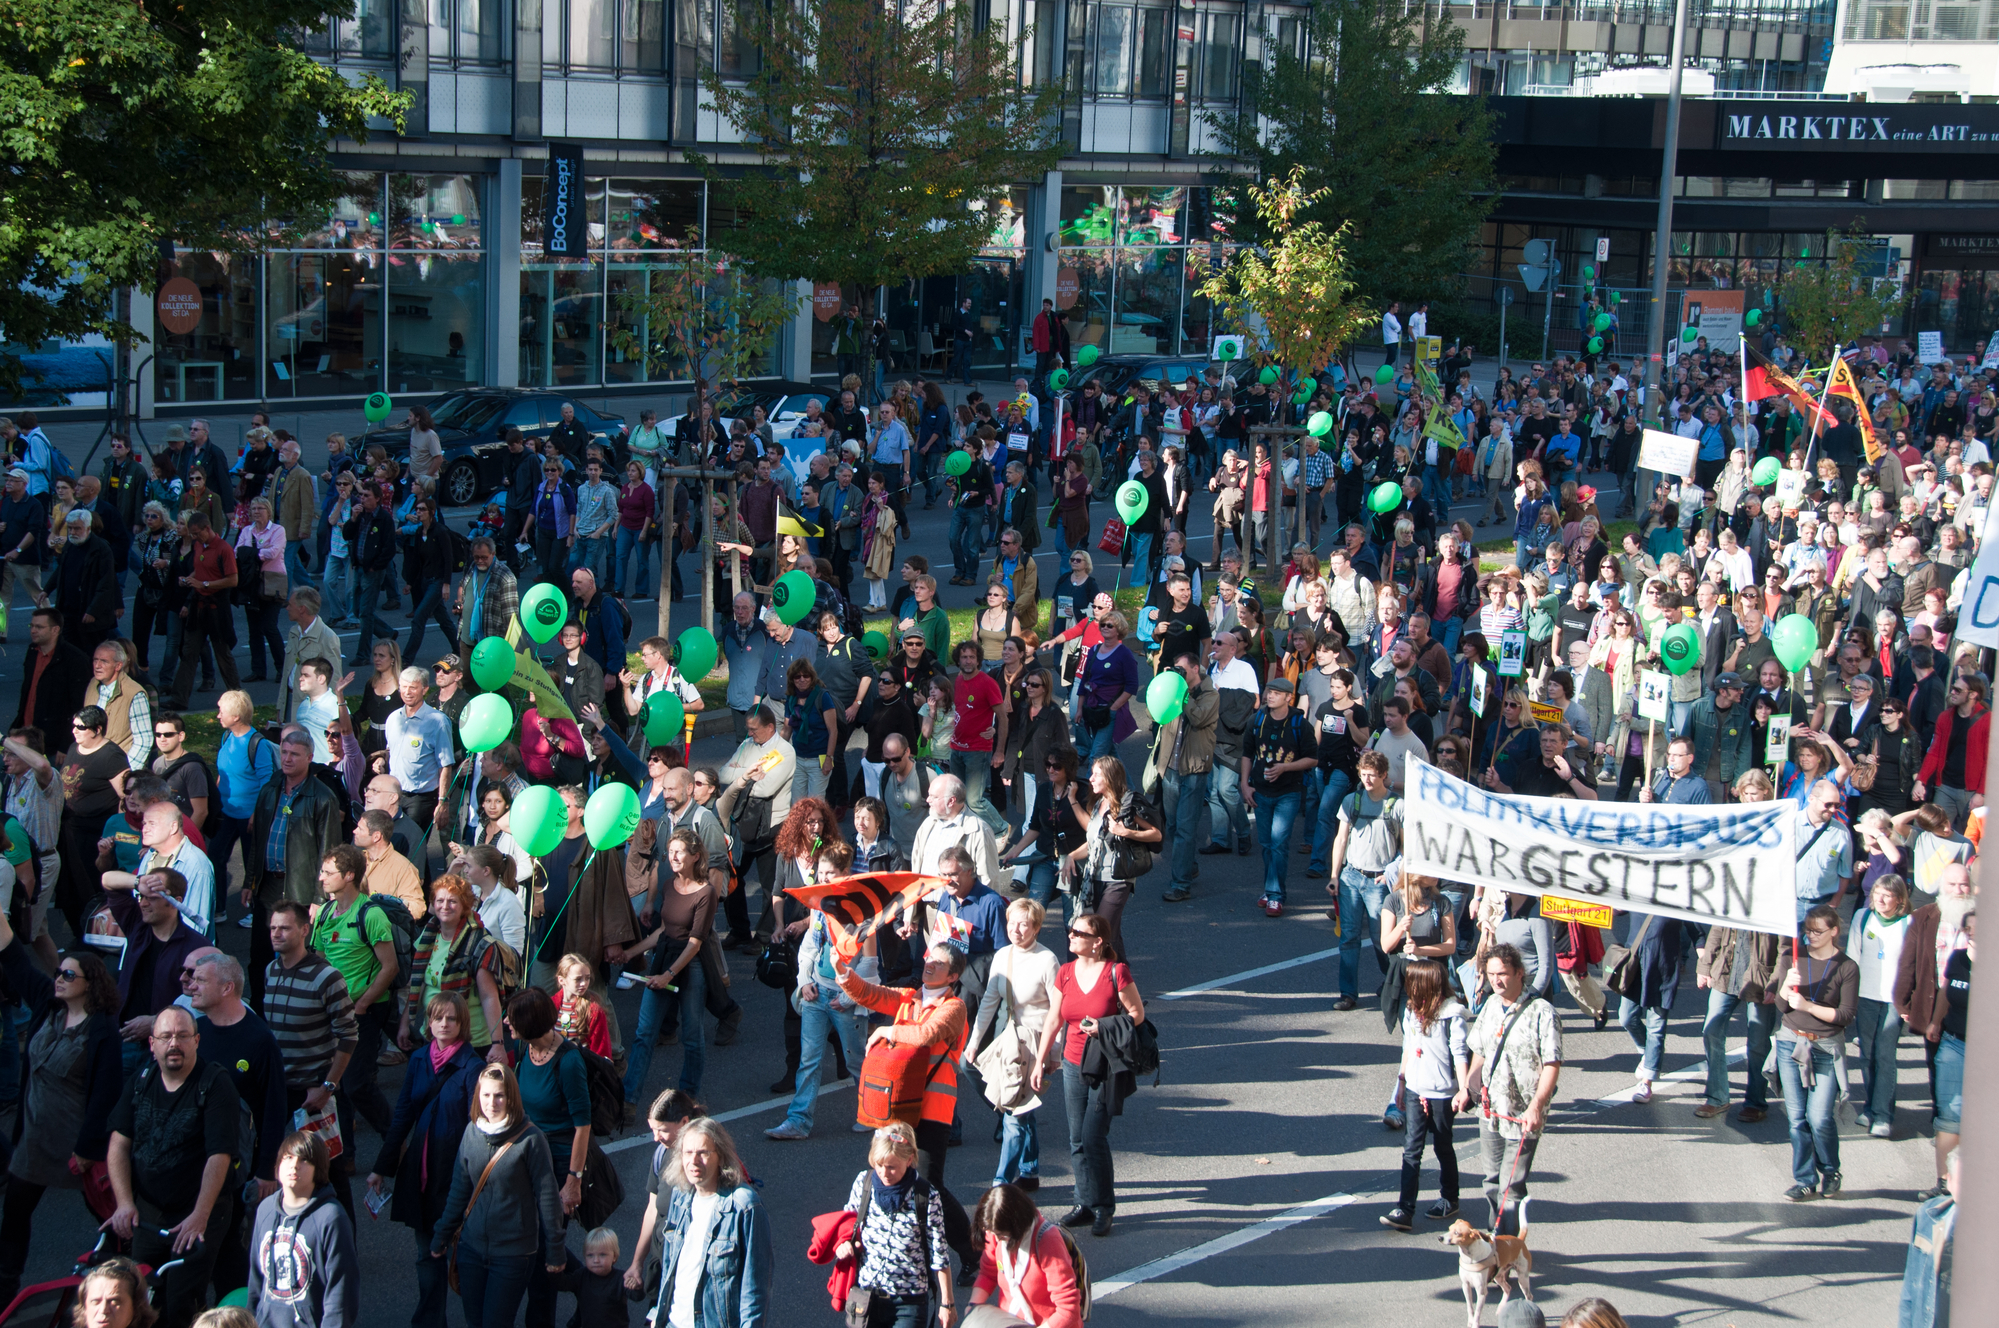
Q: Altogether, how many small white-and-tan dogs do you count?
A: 1